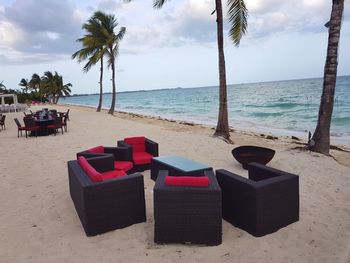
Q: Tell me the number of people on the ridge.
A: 0